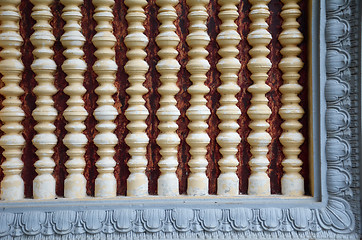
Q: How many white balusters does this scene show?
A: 10